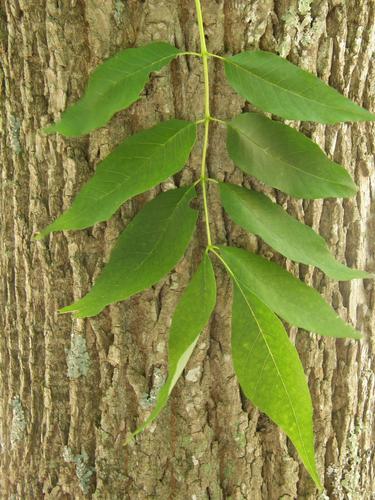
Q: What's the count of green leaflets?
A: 9